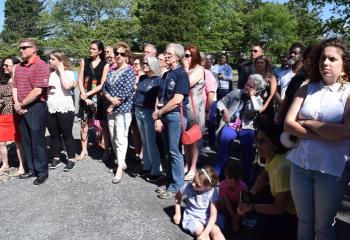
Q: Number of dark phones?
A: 1